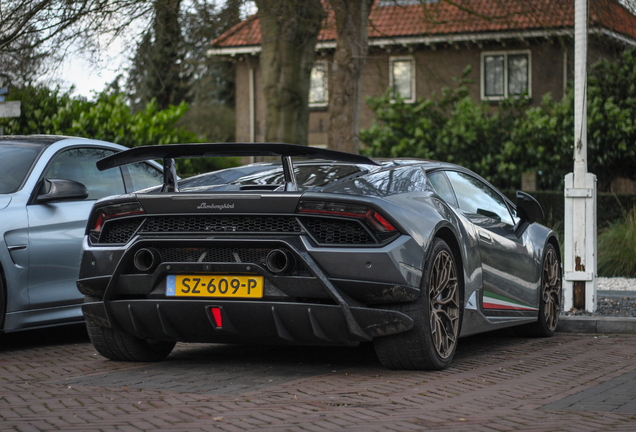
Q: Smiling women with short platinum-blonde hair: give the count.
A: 0